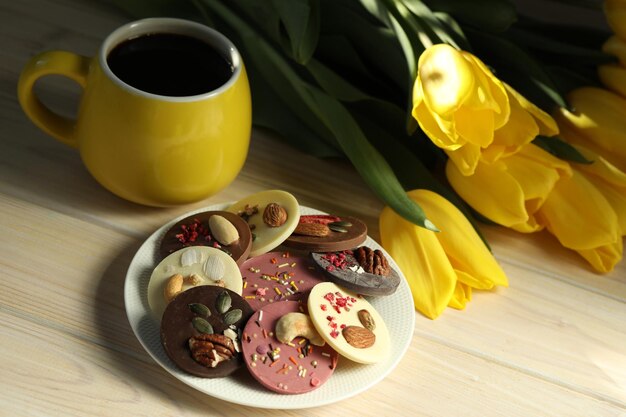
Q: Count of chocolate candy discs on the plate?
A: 9